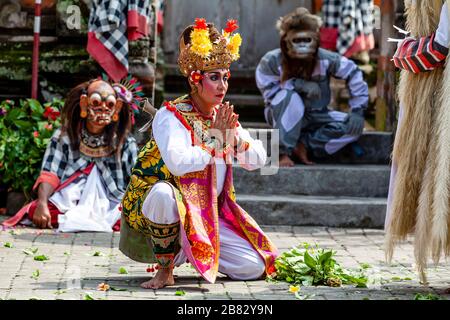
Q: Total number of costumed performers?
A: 4